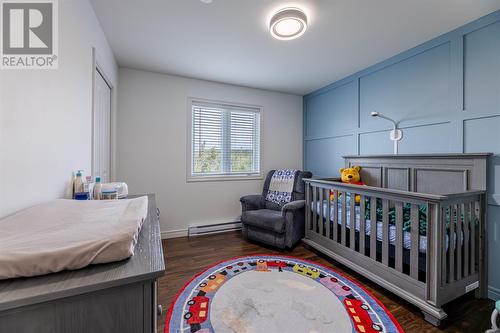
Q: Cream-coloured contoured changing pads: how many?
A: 1